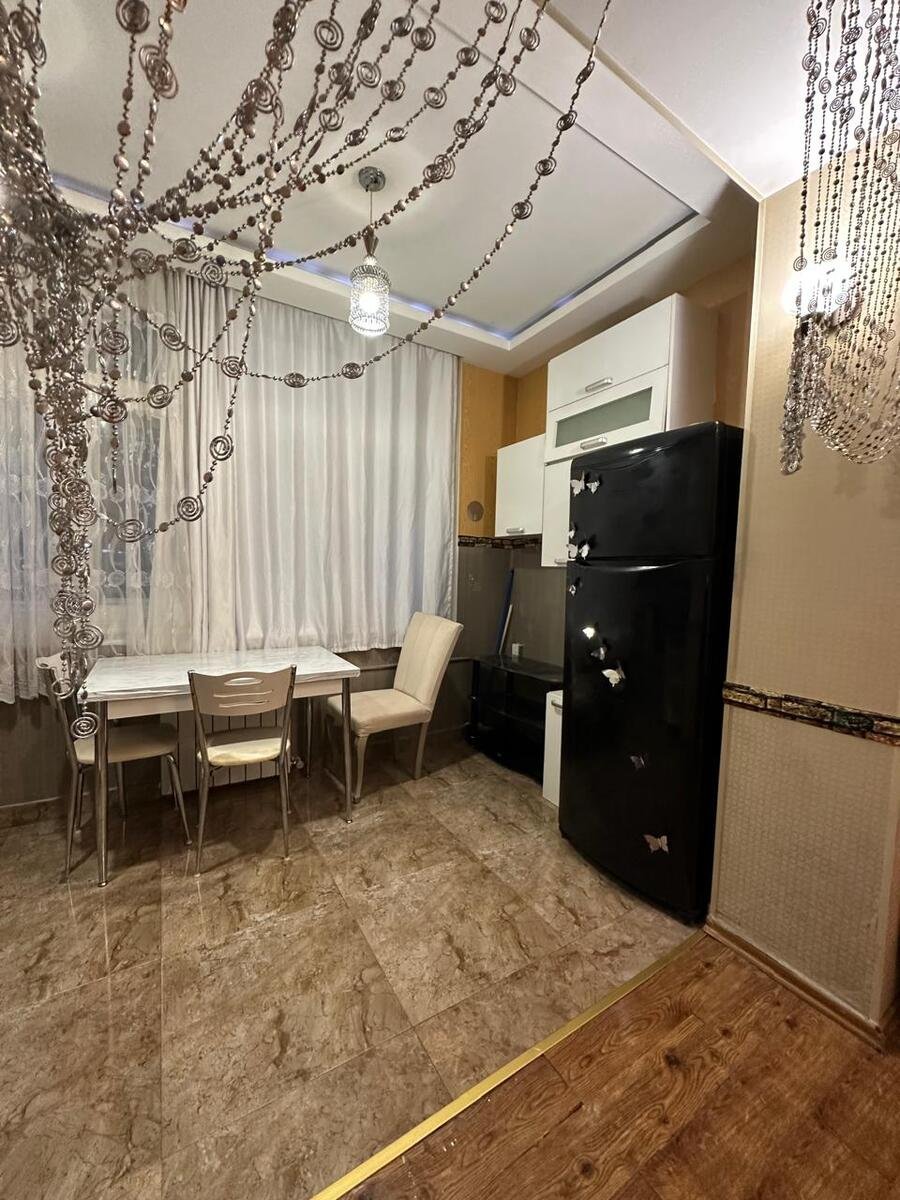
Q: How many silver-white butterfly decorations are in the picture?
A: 11